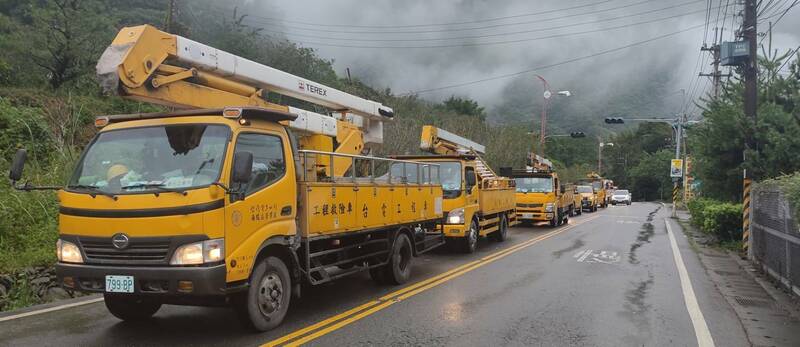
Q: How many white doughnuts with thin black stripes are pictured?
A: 0